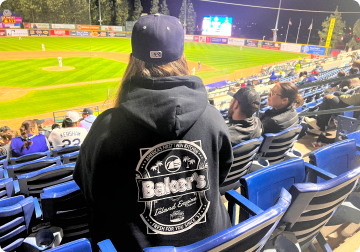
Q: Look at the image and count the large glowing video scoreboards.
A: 1